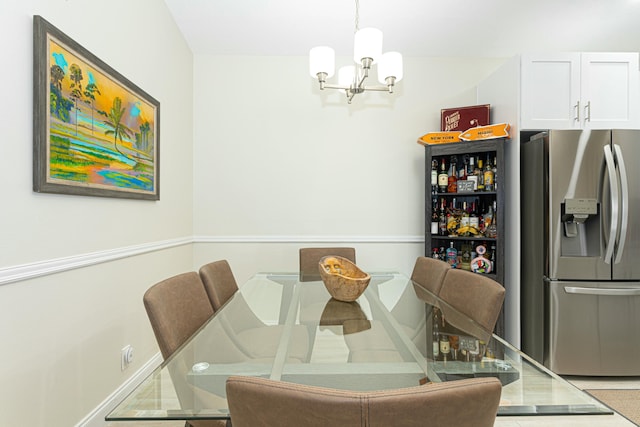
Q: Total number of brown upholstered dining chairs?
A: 6